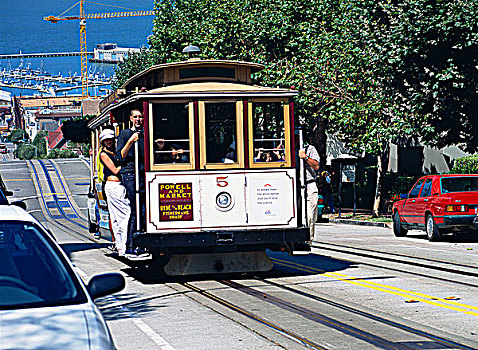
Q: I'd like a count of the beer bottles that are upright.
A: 0